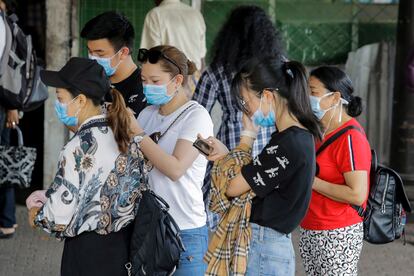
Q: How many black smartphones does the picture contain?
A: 1